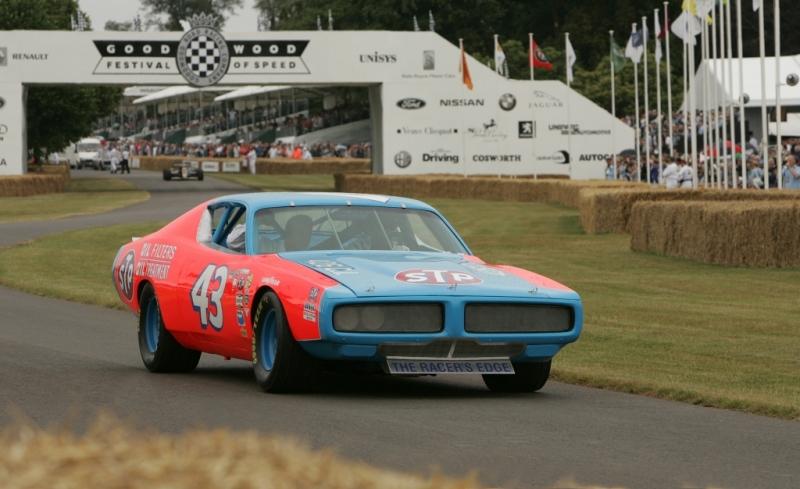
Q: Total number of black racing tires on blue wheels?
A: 2